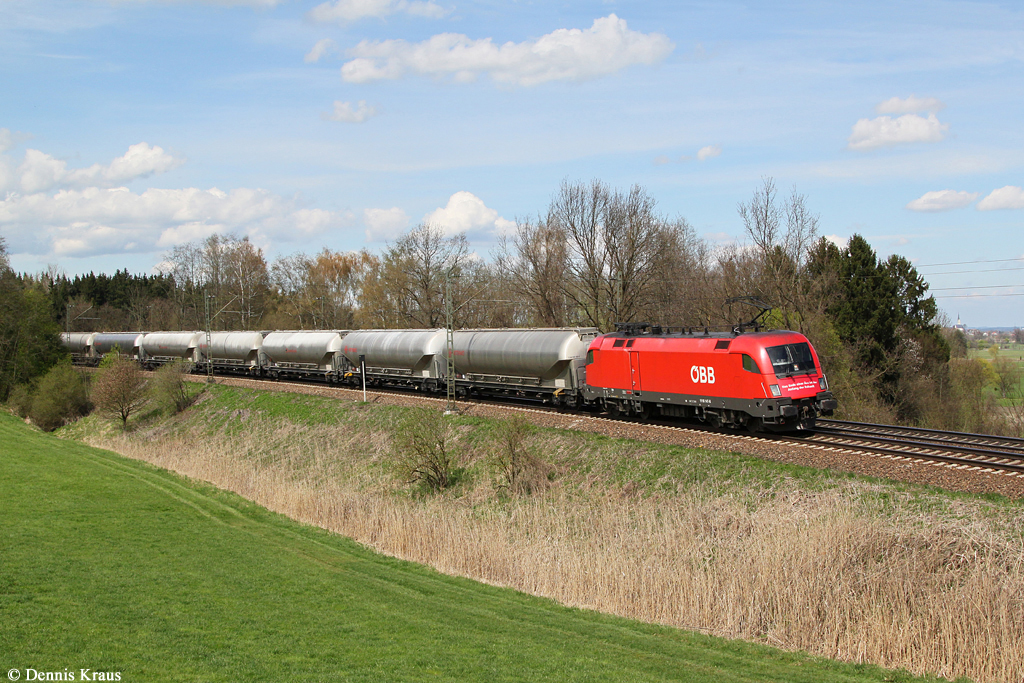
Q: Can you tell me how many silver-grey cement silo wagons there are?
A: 7